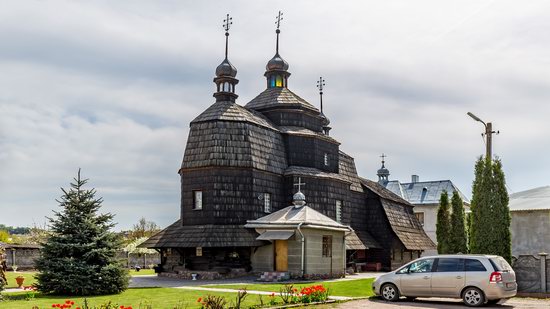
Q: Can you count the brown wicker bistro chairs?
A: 0